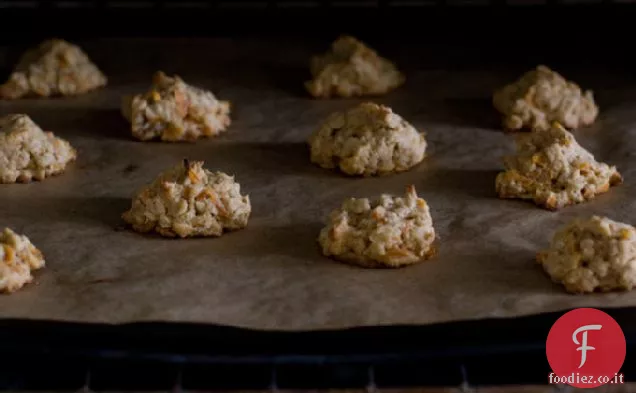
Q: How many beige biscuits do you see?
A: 11